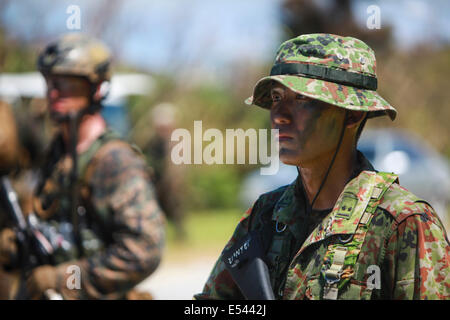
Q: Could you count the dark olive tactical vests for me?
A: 1